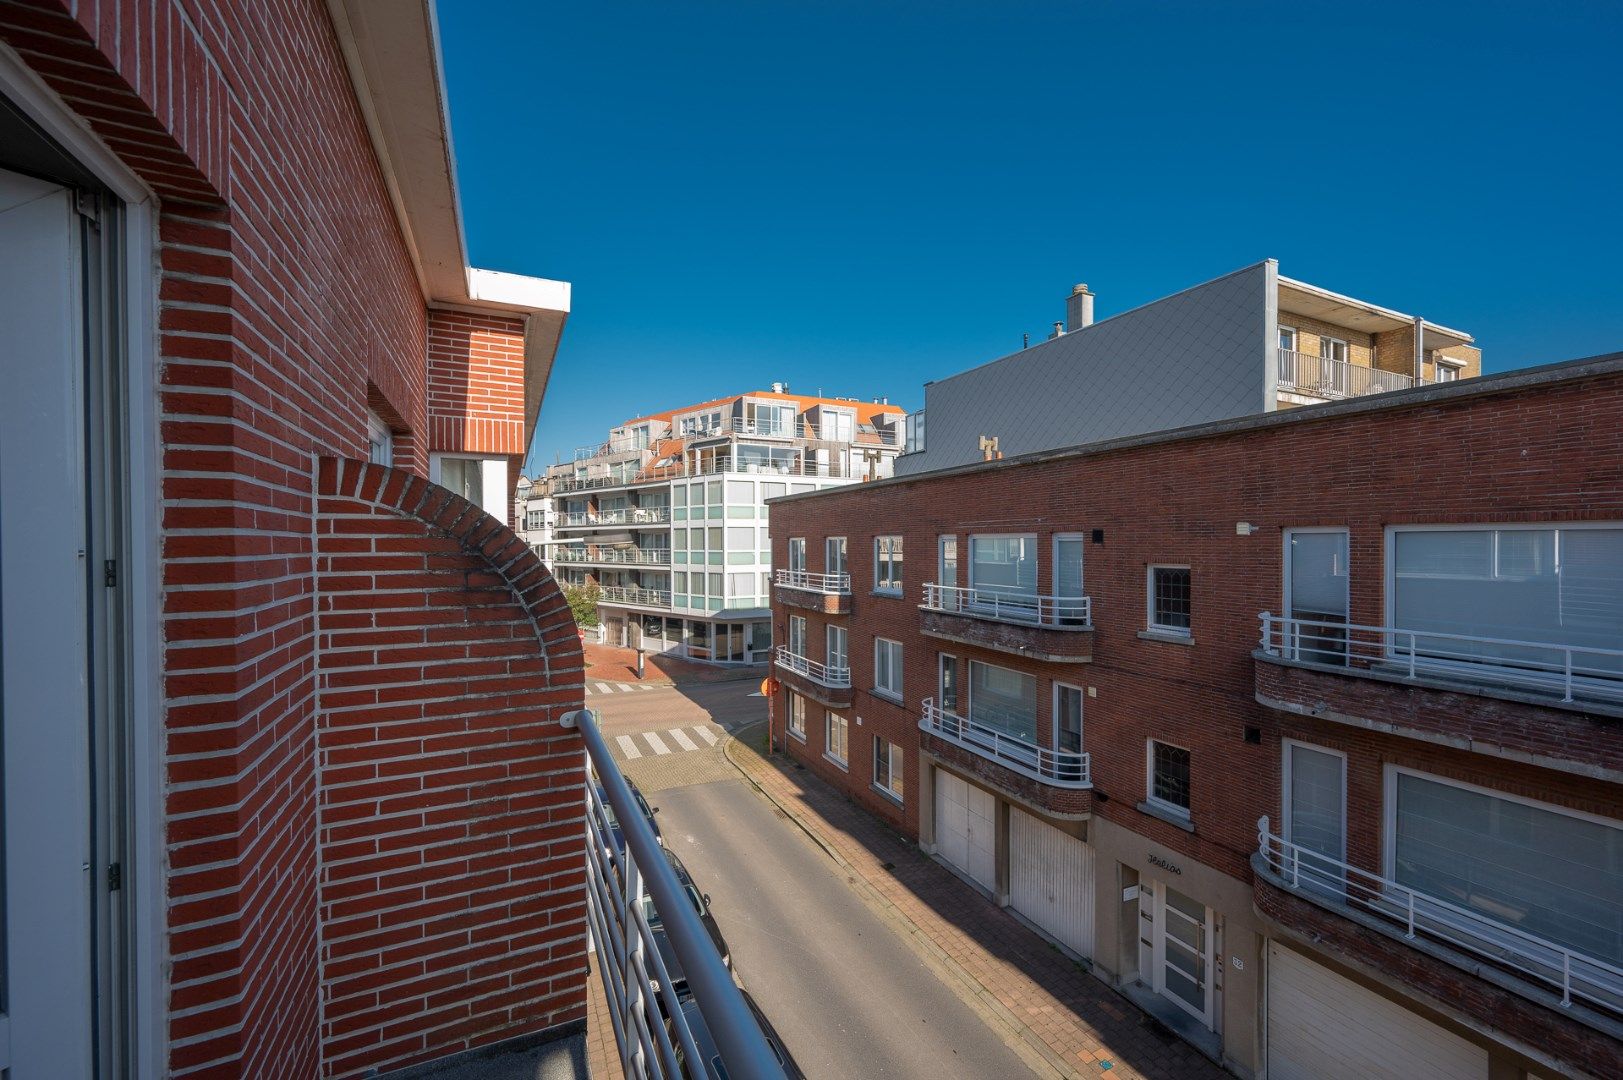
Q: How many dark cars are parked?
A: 3